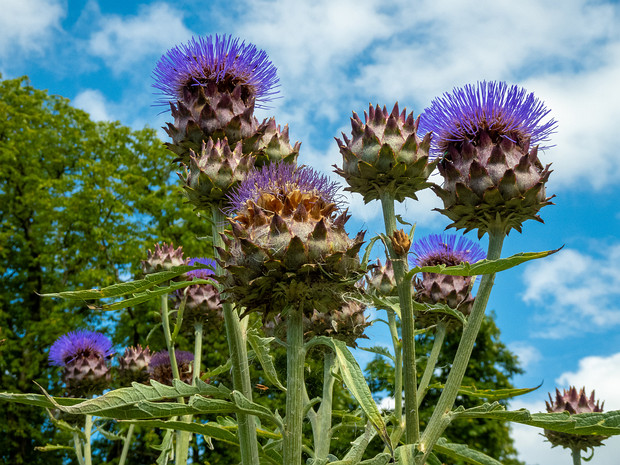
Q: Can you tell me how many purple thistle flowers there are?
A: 7